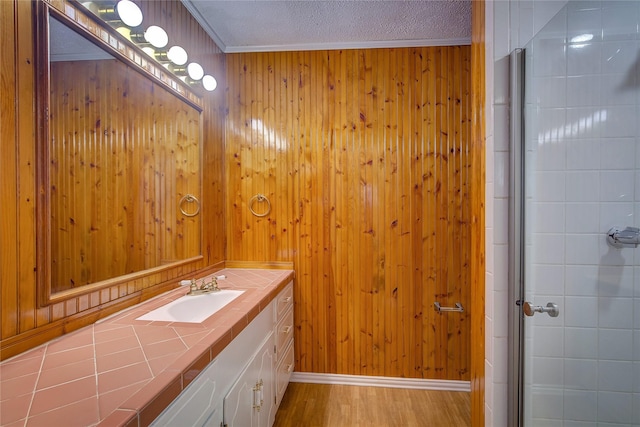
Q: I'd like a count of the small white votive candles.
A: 0